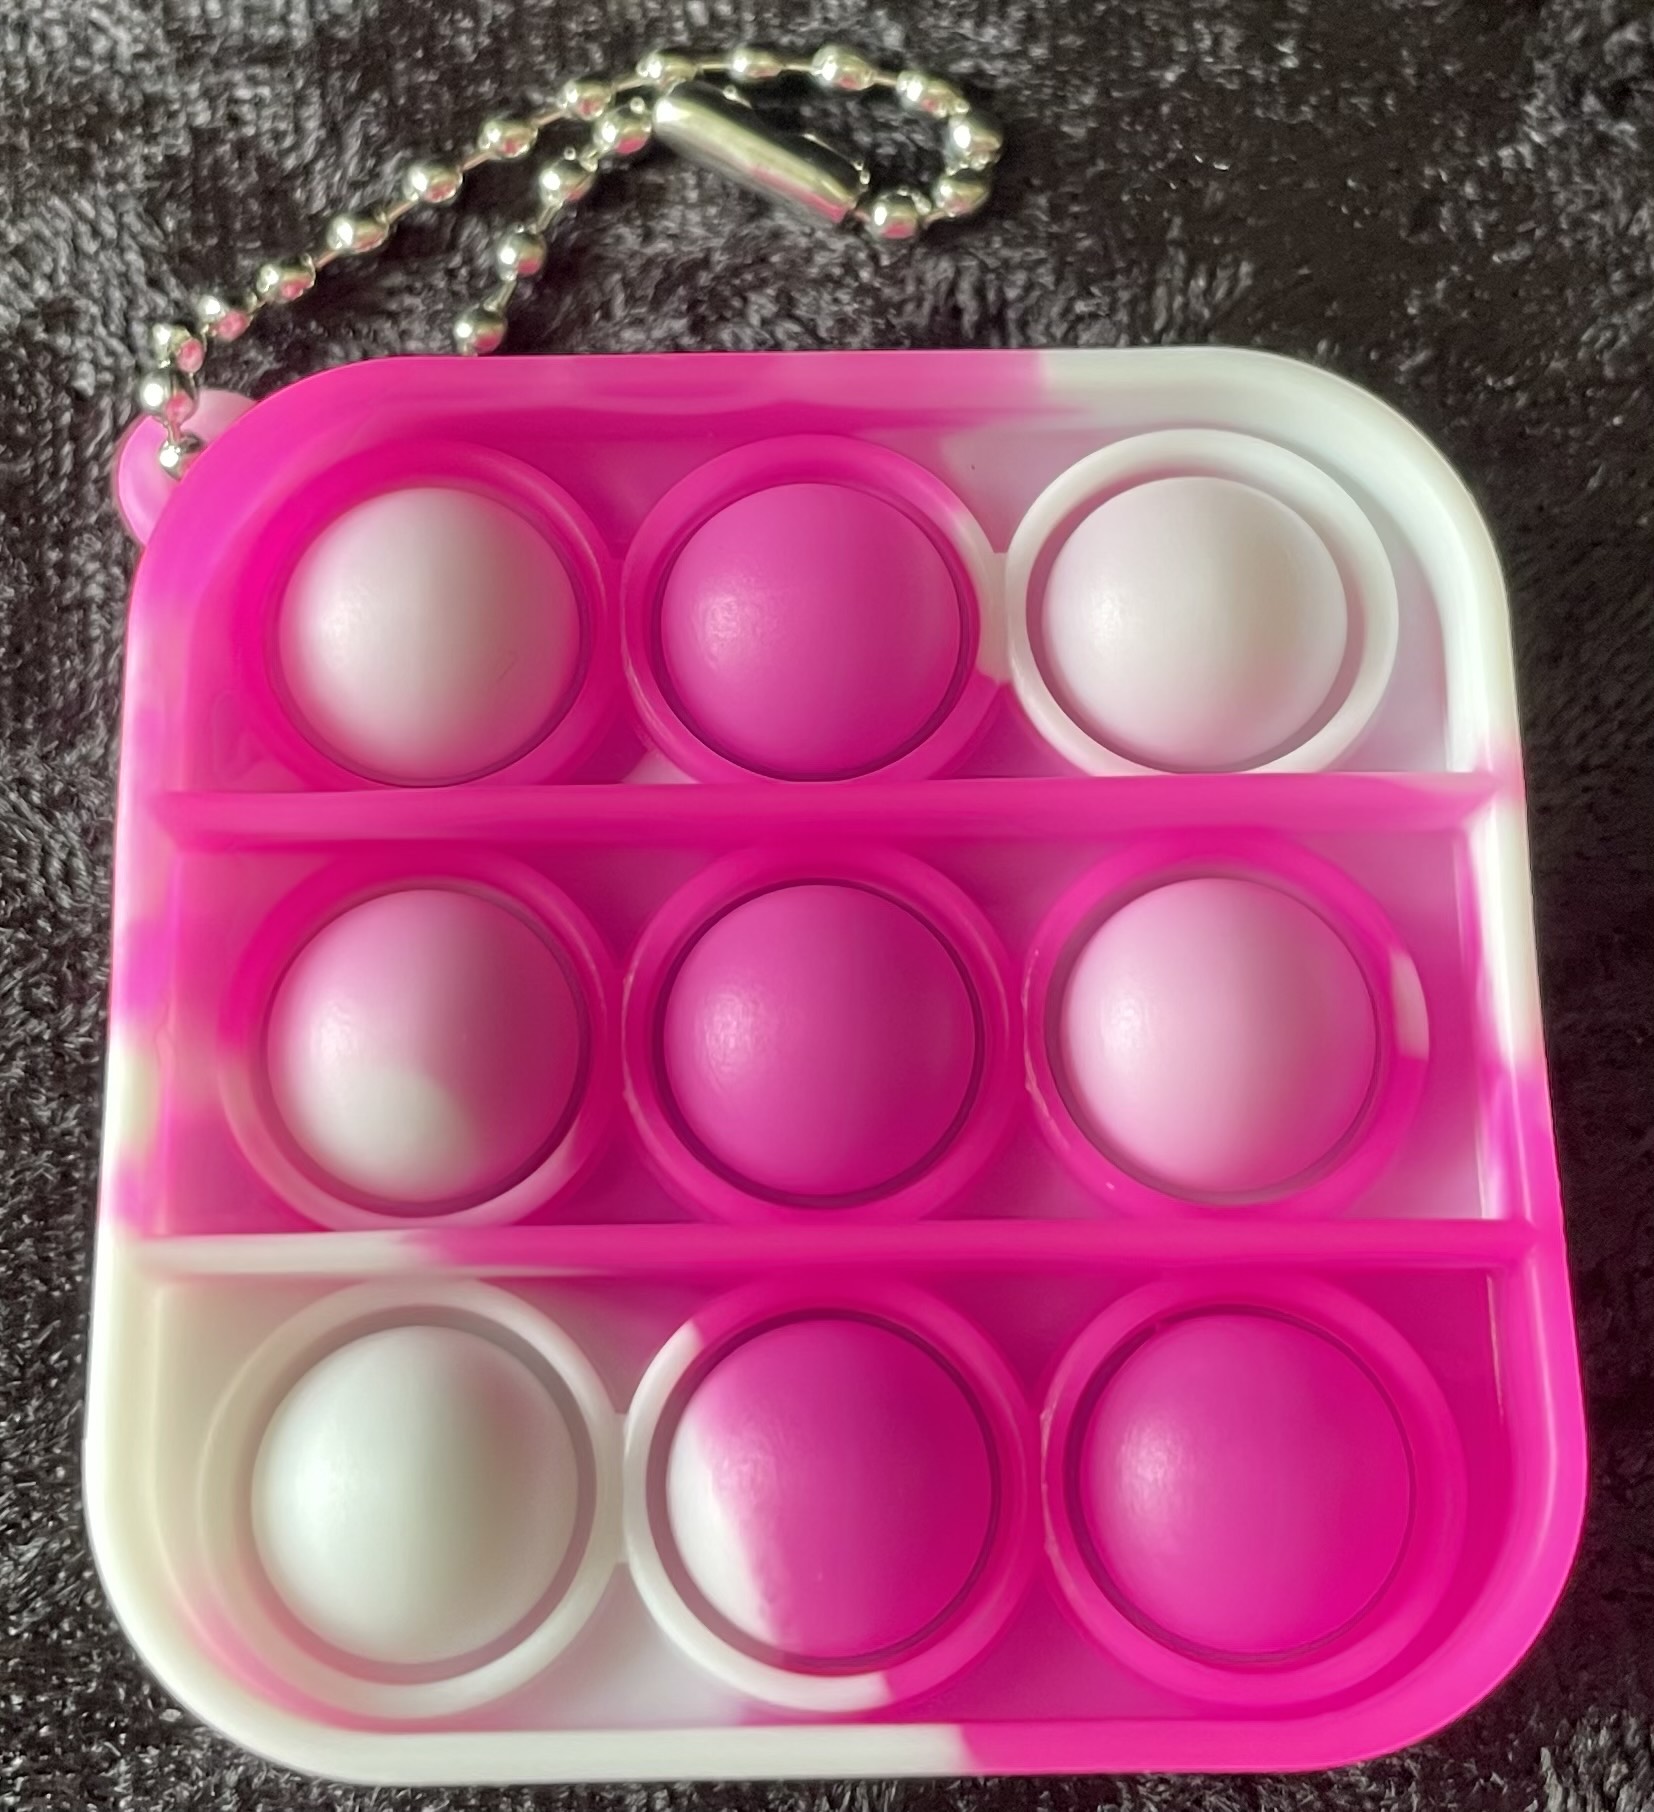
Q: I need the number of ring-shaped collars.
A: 9